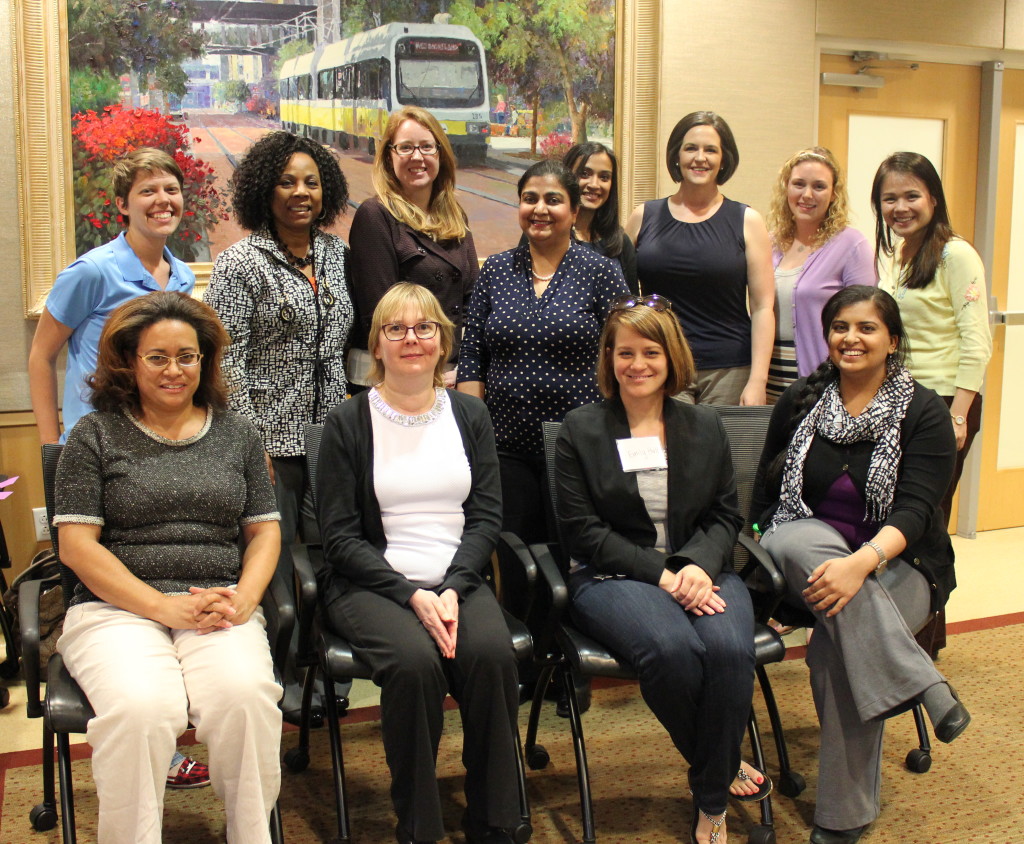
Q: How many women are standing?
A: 8